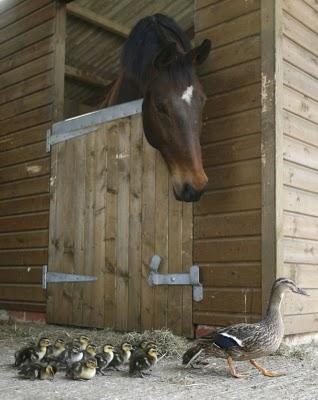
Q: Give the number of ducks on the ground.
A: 13